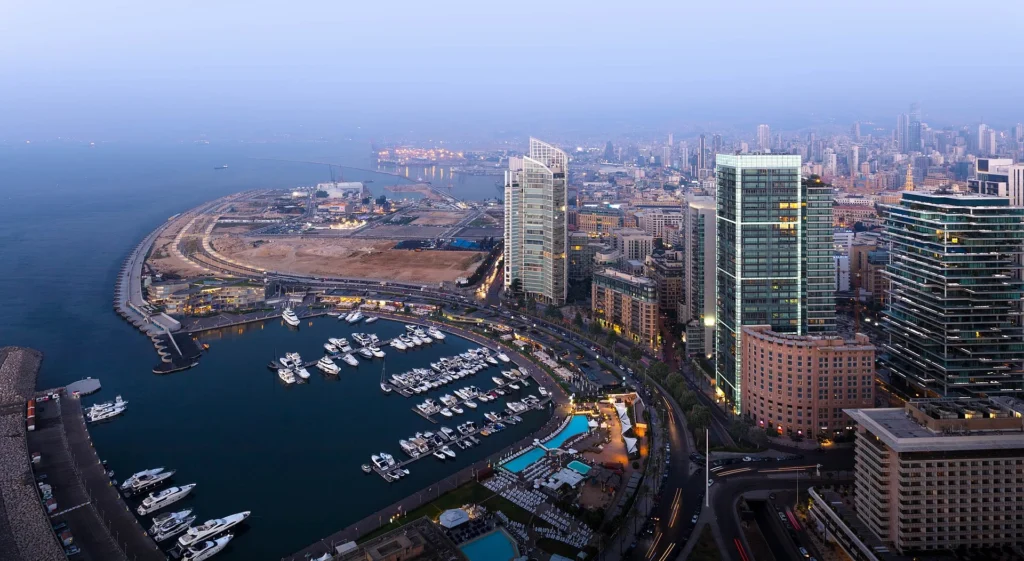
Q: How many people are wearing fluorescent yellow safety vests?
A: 0